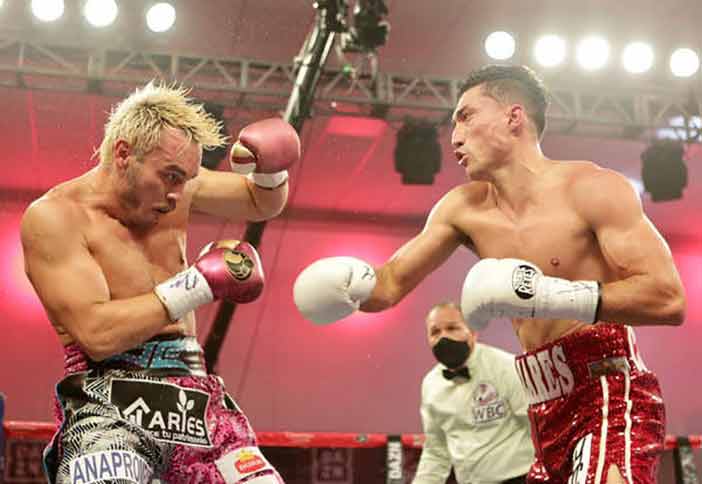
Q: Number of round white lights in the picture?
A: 8